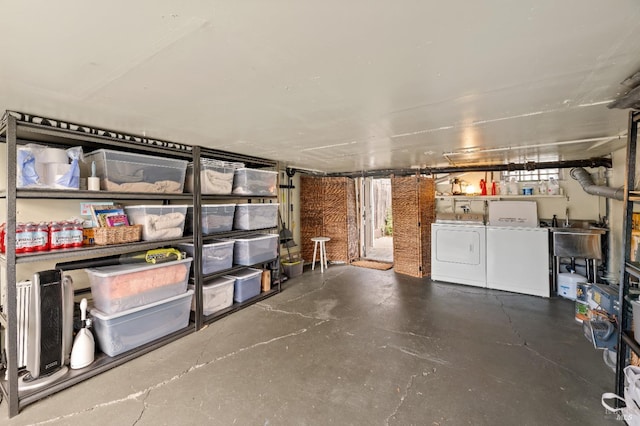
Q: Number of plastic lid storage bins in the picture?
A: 12